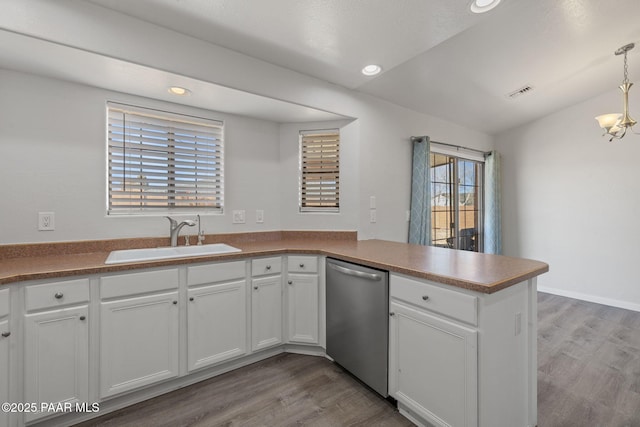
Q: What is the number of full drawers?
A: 4